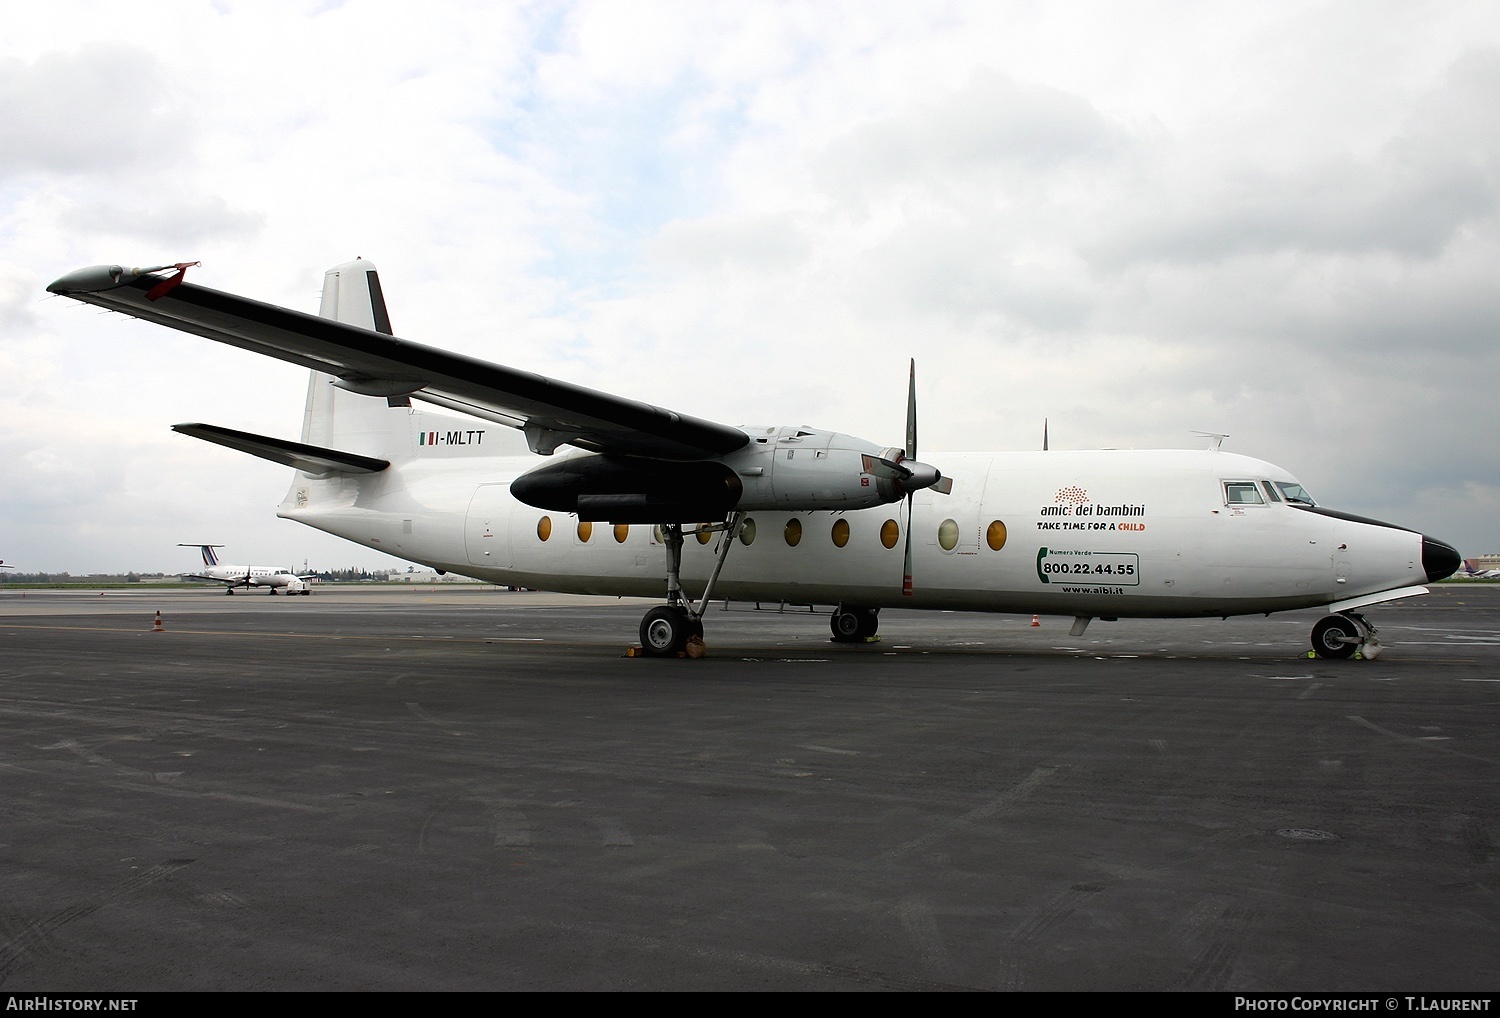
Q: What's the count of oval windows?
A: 11